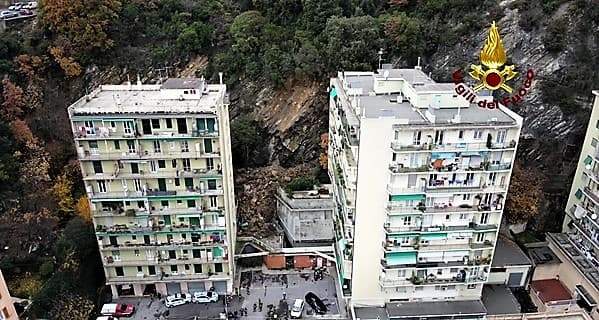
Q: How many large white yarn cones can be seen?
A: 0